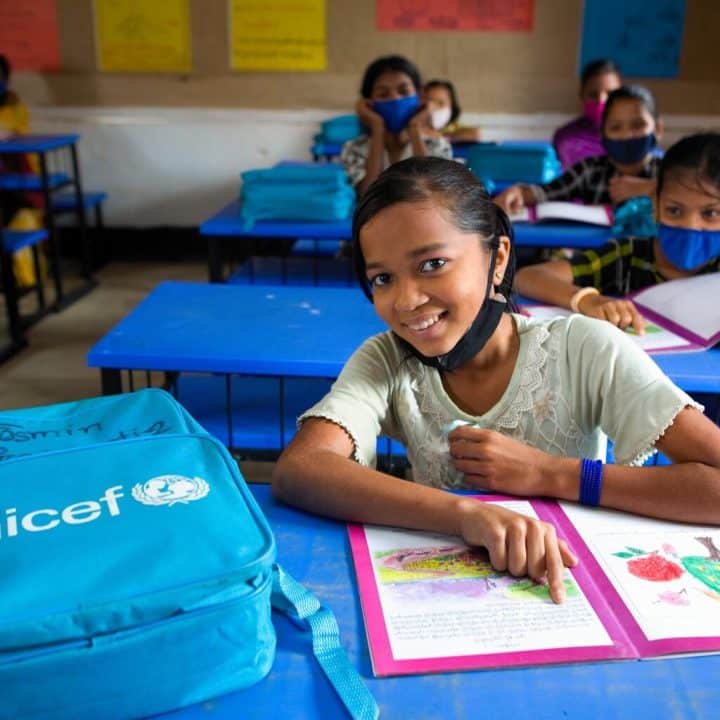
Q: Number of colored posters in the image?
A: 5